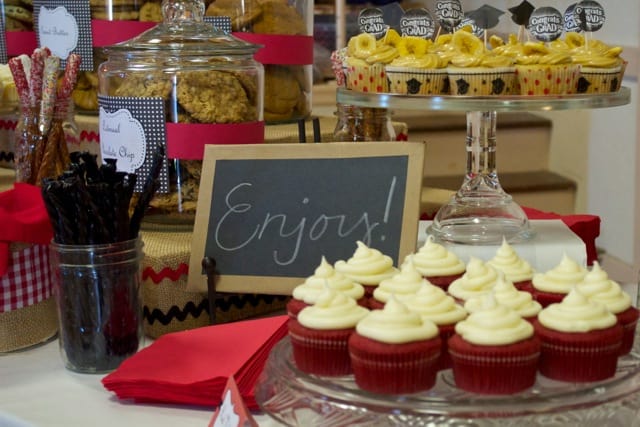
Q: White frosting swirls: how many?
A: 14